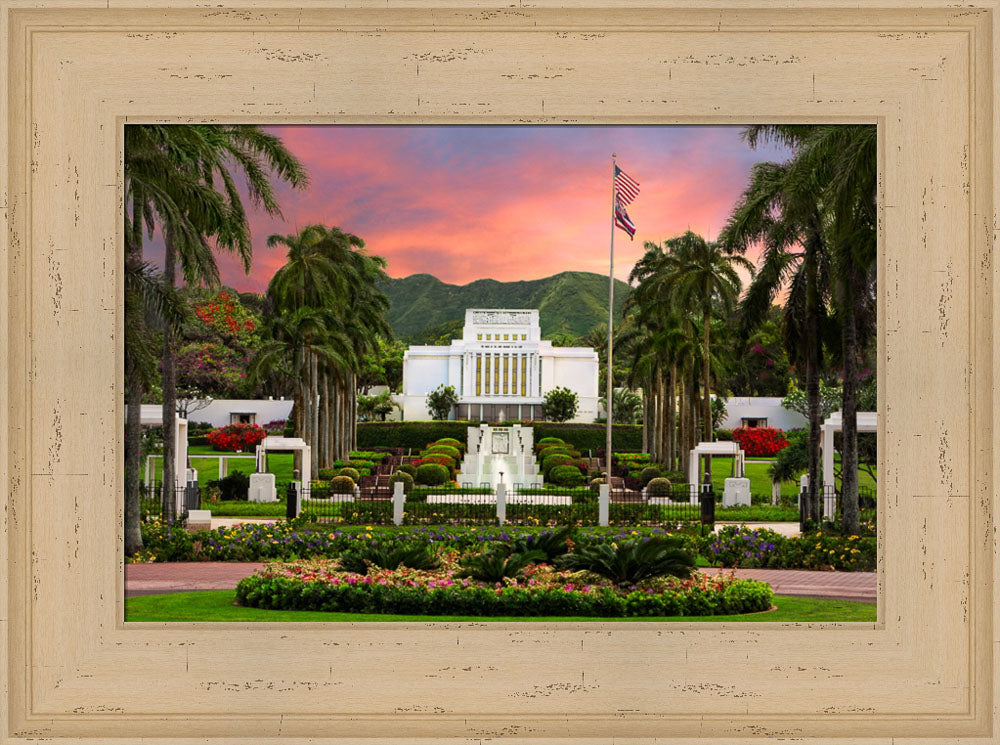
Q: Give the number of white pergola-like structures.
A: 4